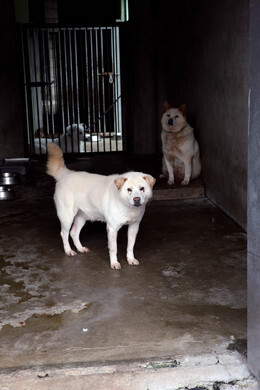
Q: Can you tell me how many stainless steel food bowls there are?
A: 2